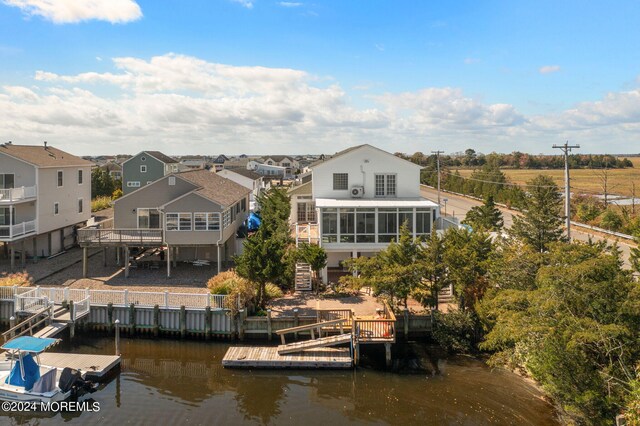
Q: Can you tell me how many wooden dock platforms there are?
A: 2